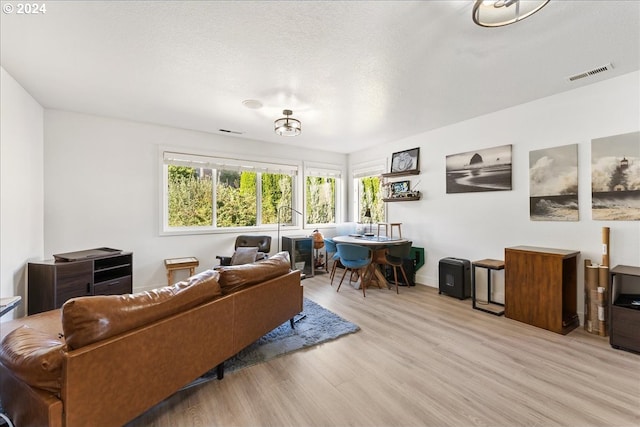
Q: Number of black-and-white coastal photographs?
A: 3